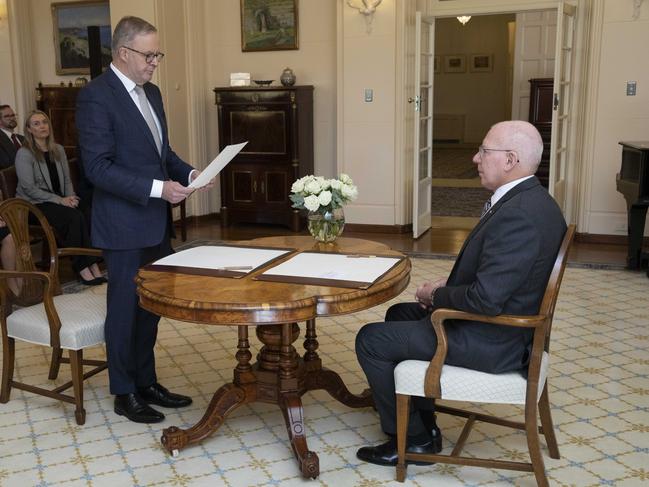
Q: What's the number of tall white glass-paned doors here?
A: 2